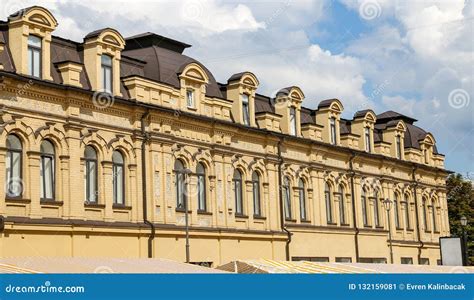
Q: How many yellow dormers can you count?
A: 9